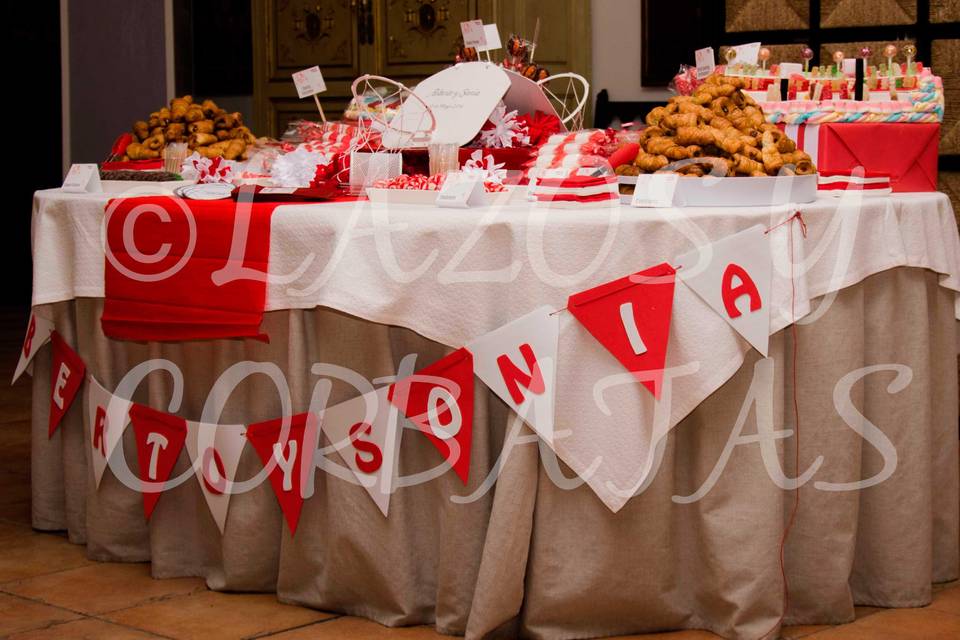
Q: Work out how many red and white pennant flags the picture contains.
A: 11